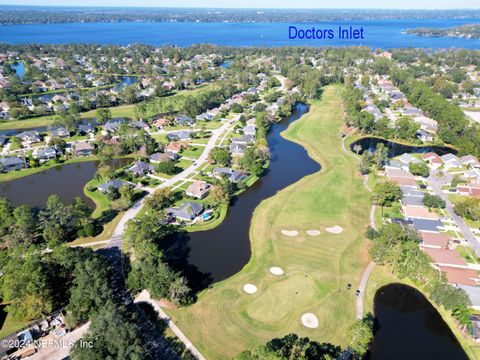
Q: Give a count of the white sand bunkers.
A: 6